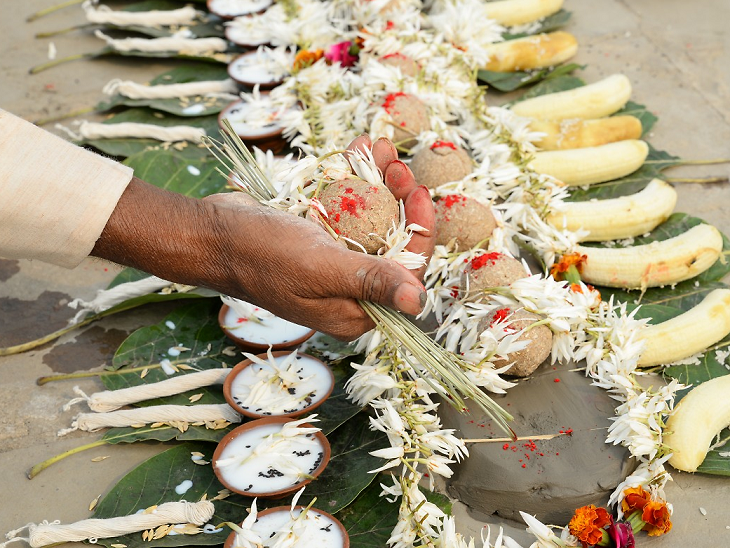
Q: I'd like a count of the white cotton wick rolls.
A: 8